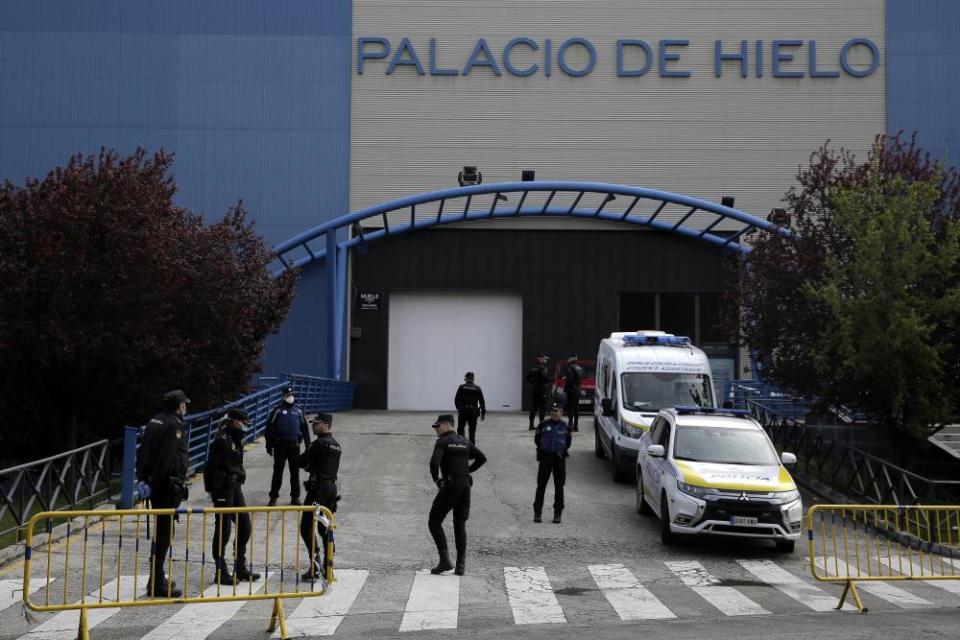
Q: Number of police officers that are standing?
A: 9